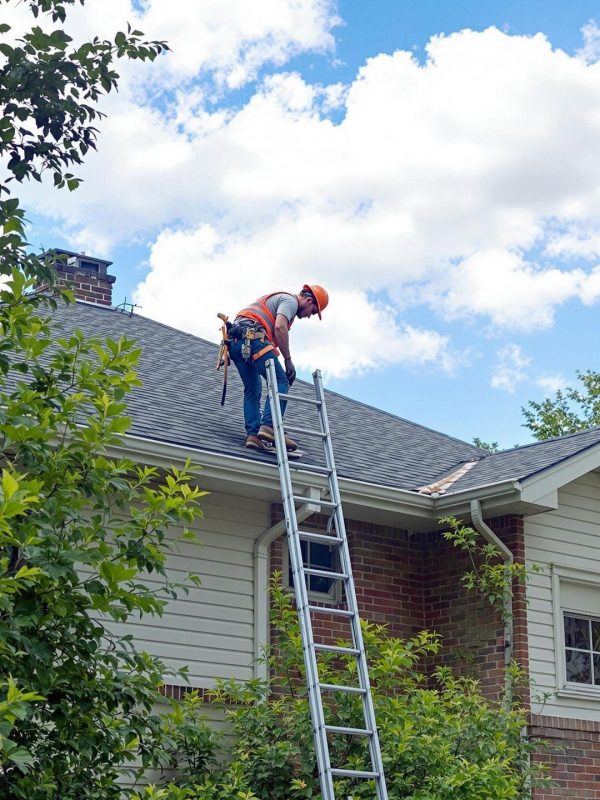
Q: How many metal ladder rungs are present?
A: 11